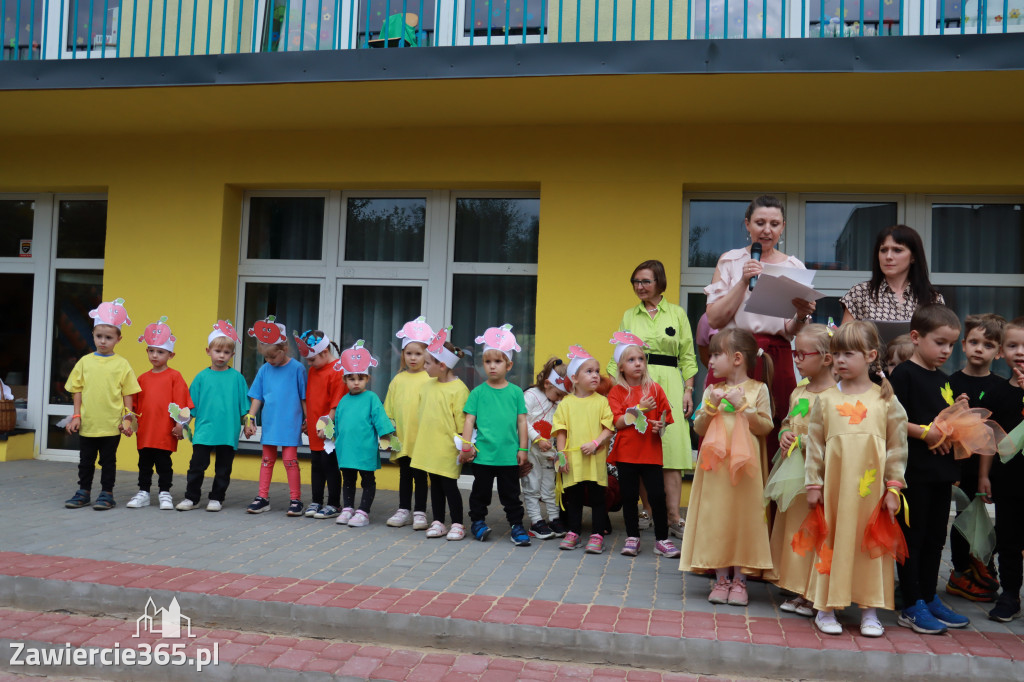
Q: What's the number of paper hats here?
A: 12